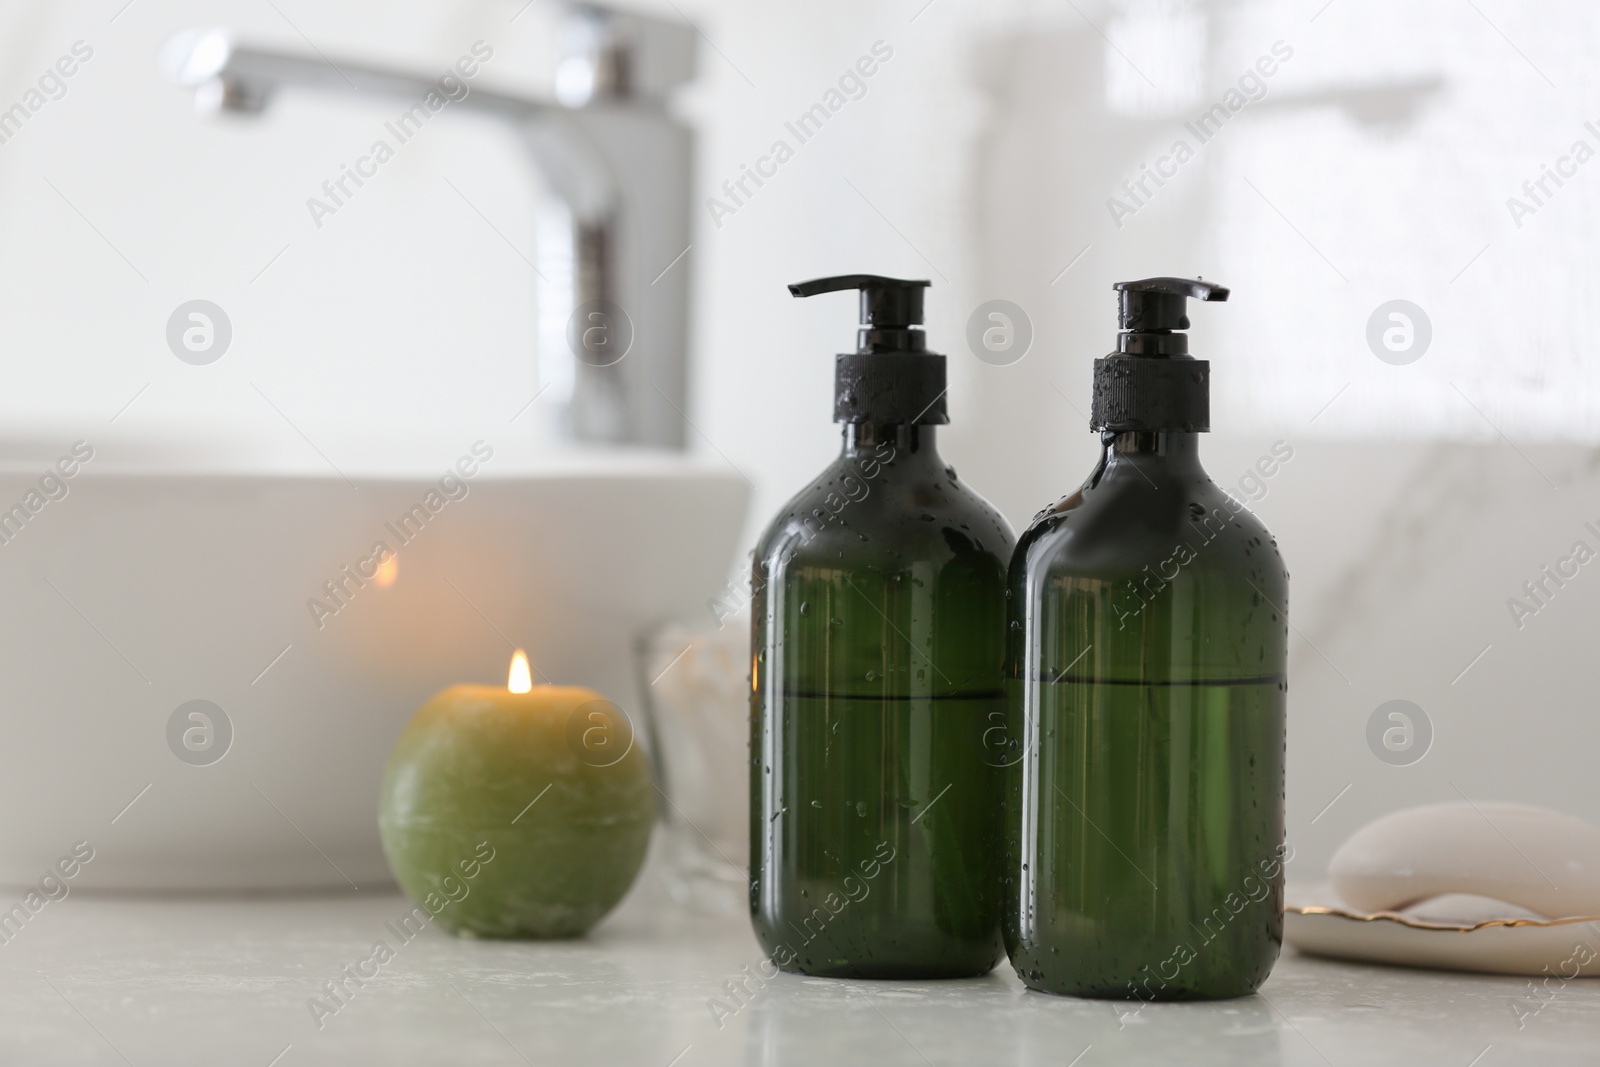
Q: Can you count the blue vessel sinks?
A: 0